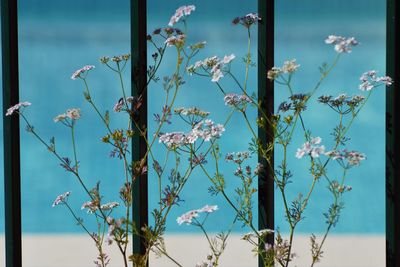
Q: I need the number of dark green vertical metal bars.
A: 4